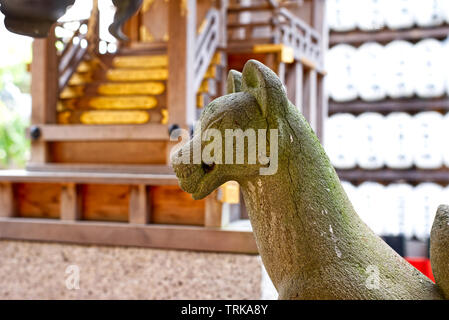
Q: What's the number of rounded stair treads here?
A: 5